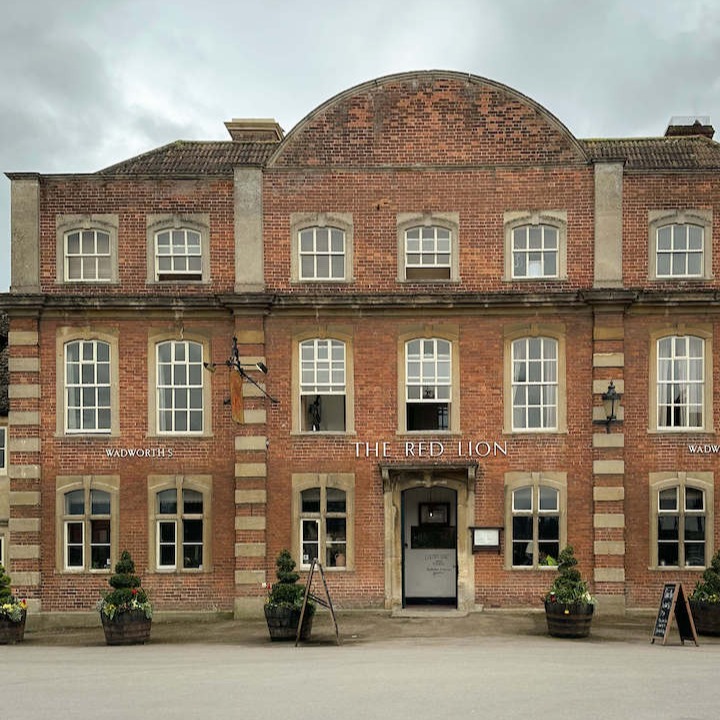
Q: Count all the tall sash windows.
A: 6